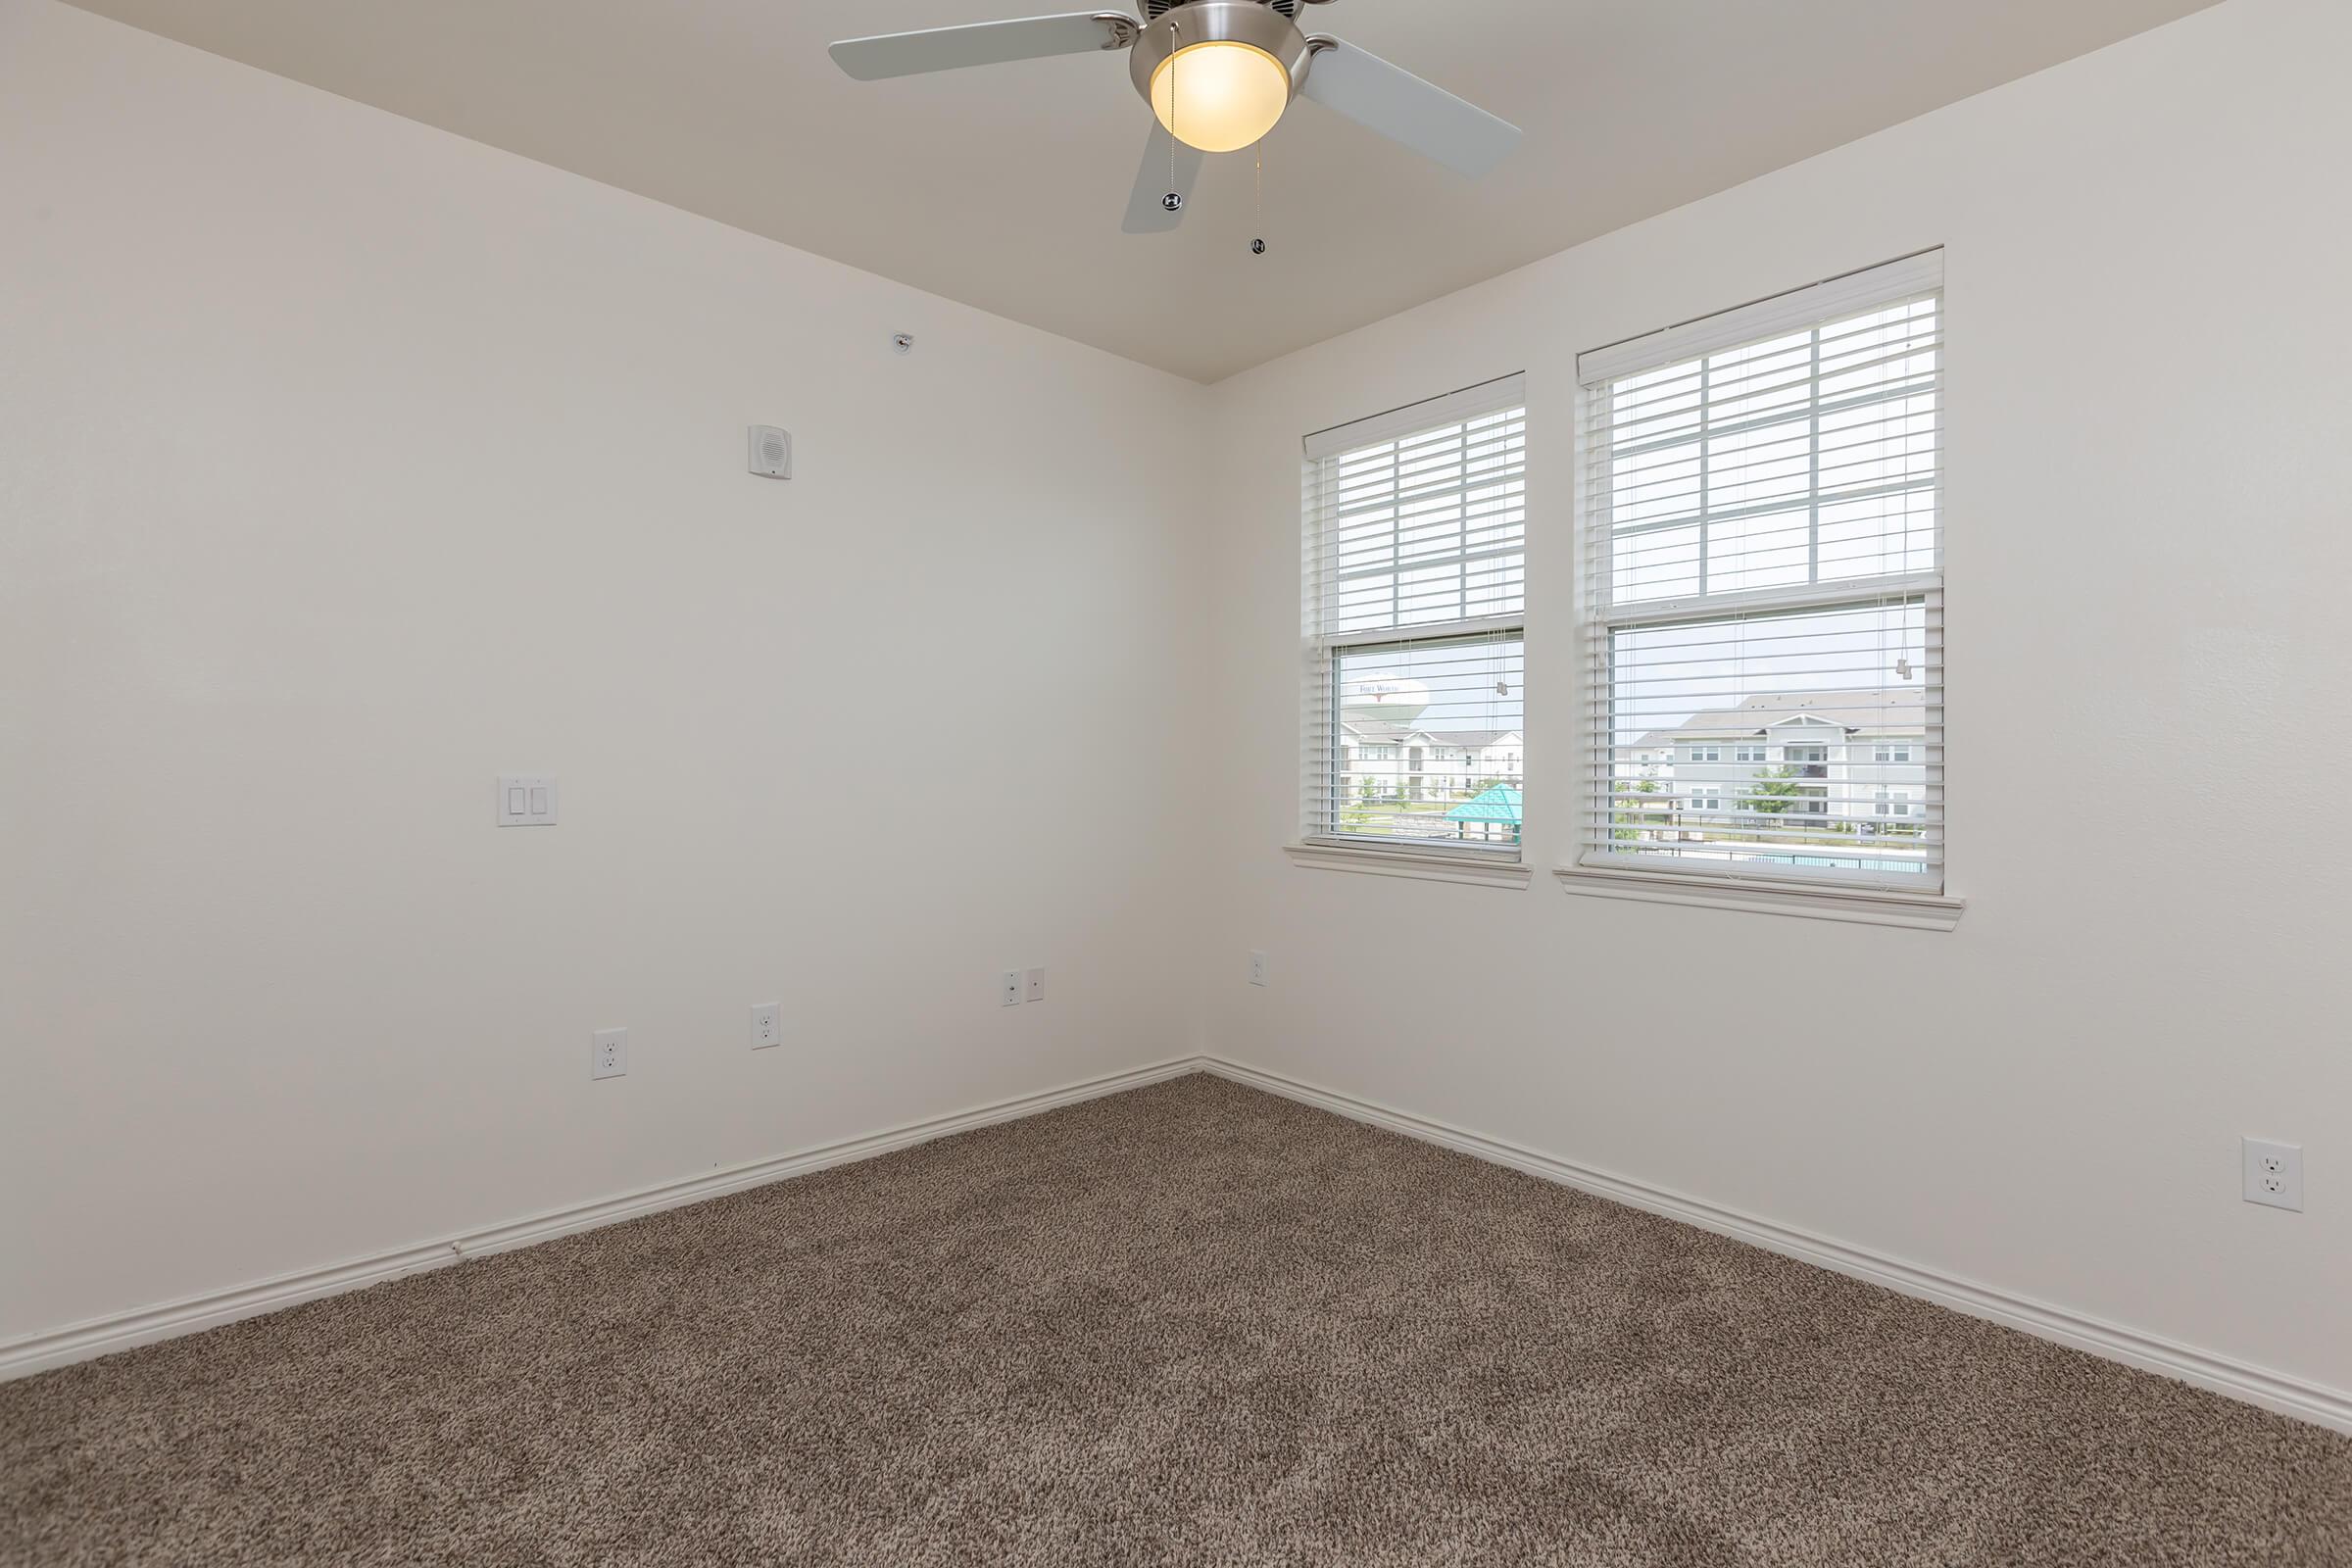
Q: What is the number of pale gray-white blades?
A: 3